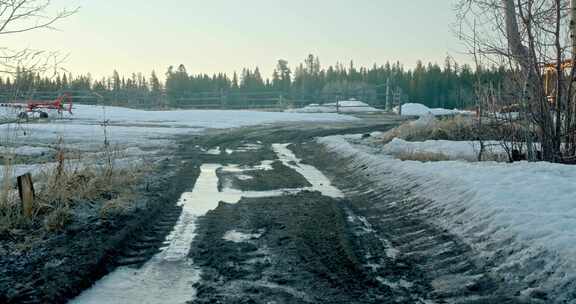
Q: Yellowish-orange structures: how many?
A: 1